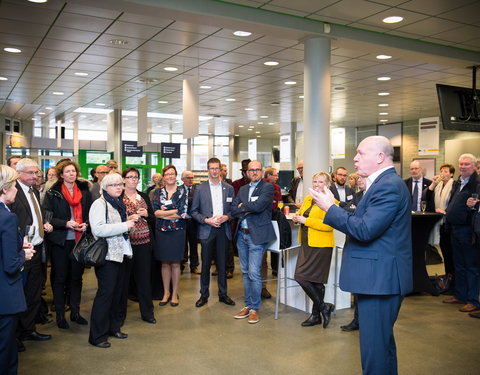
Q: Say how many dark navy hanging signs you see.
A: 2